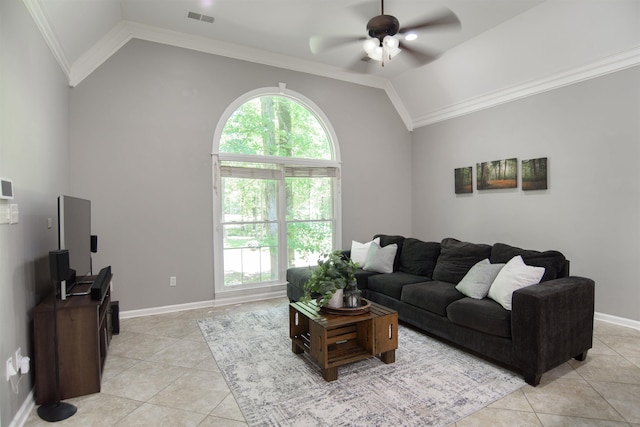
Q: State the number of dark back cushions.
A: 4